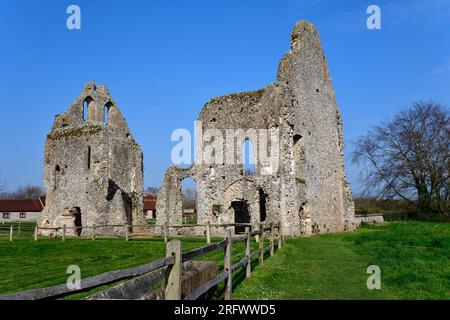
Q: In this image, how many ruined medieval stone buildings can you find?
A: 2